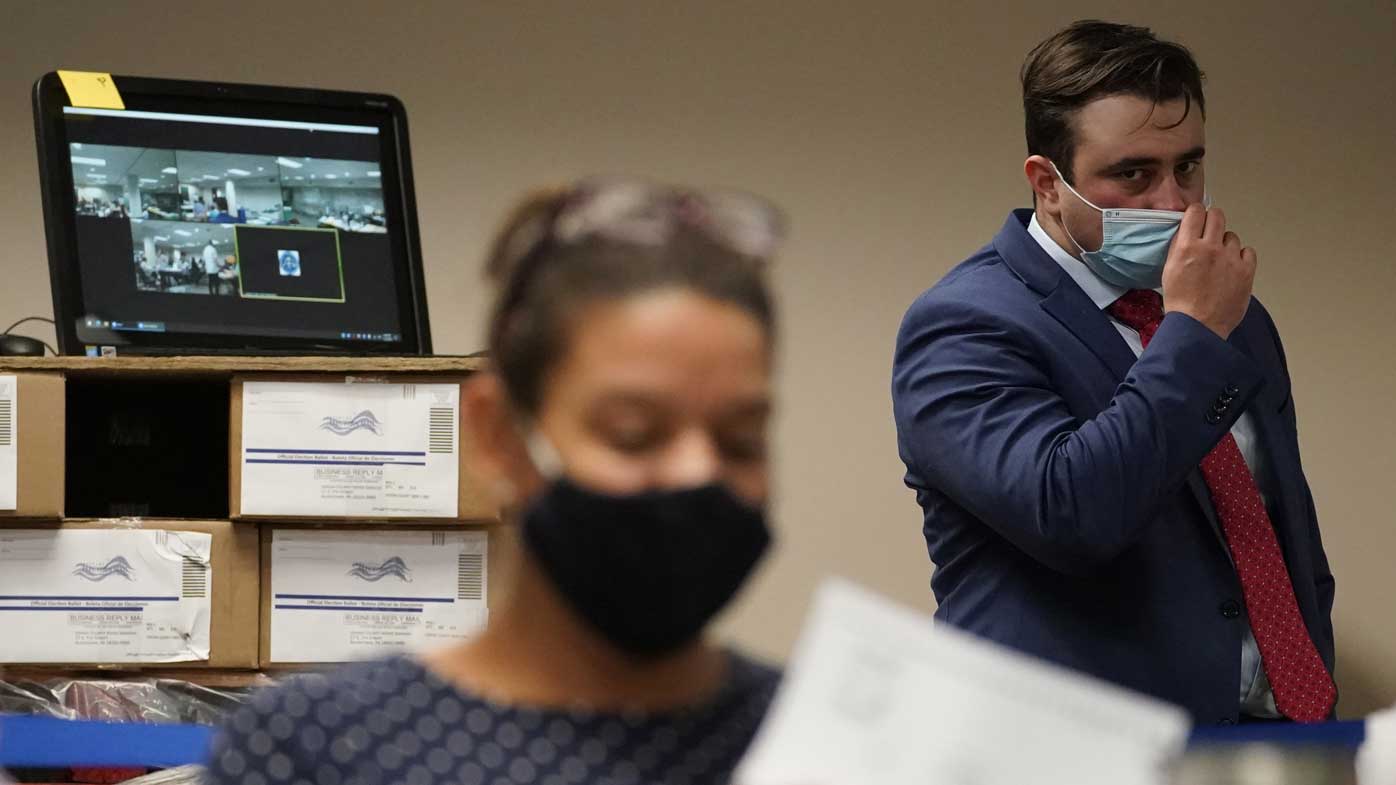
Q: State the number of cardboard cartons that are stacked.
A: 4